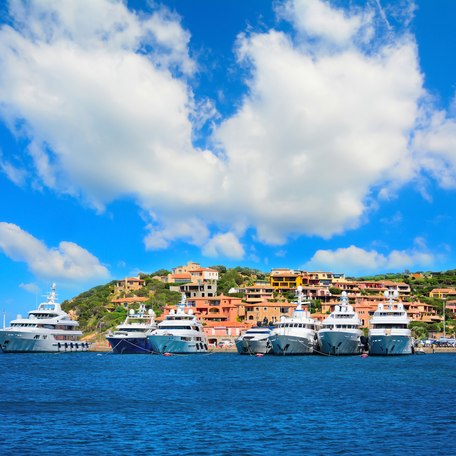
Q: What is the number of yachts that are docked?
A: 7